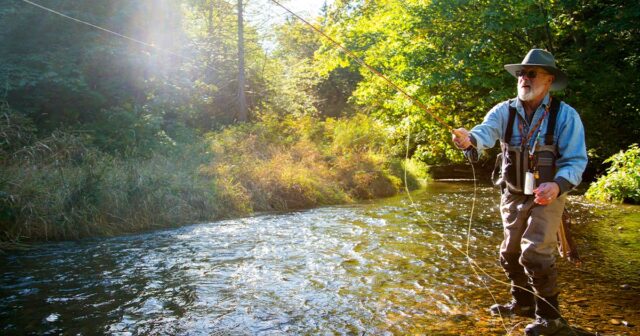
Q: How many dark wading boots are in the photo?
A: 2